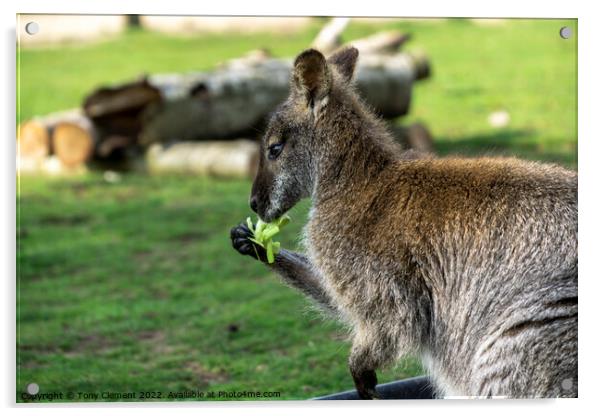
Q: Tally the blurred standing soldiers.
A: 0